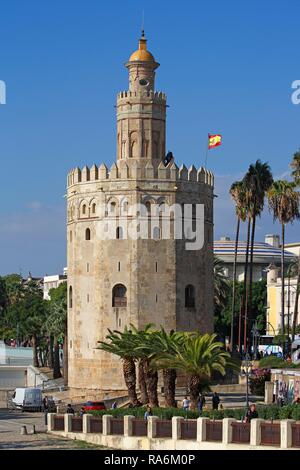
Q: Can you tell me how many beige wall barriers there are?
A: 11